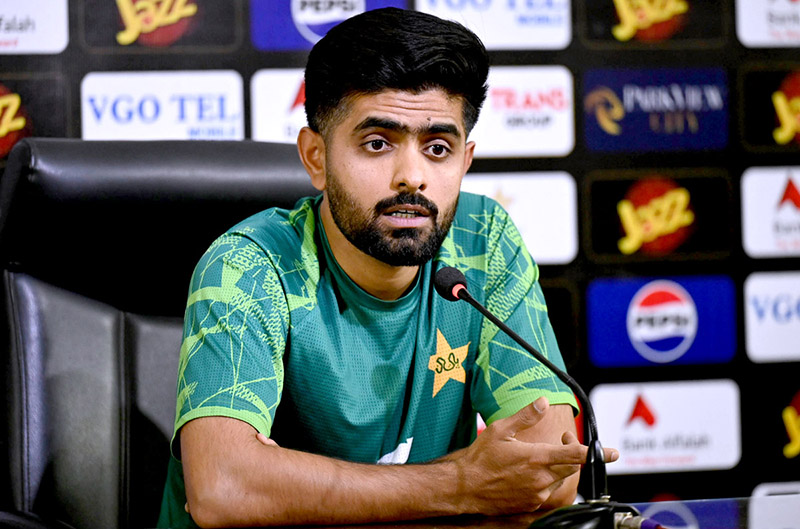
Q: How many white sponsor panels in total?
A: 11